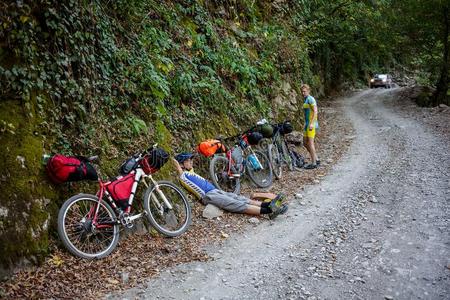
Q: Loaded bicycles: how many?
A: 3